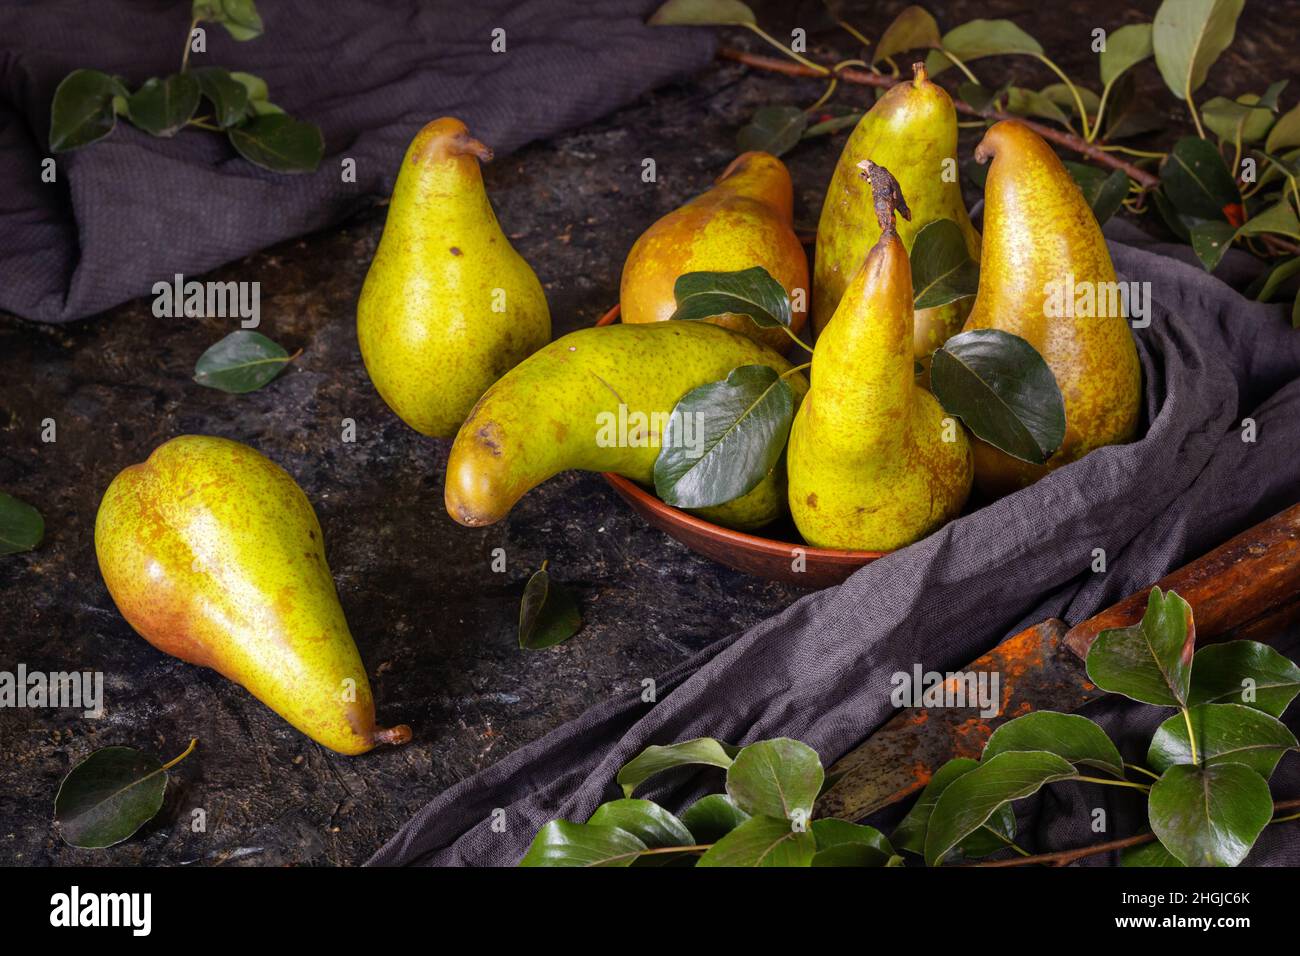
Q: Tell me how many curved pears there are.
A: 1